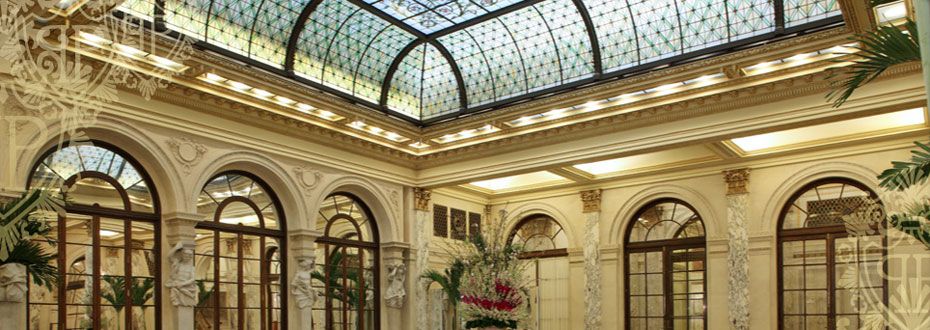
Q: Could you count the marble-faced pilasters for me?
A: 3